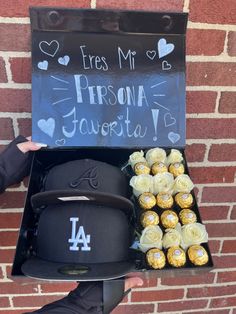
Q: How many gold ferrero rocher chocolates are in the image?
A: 12